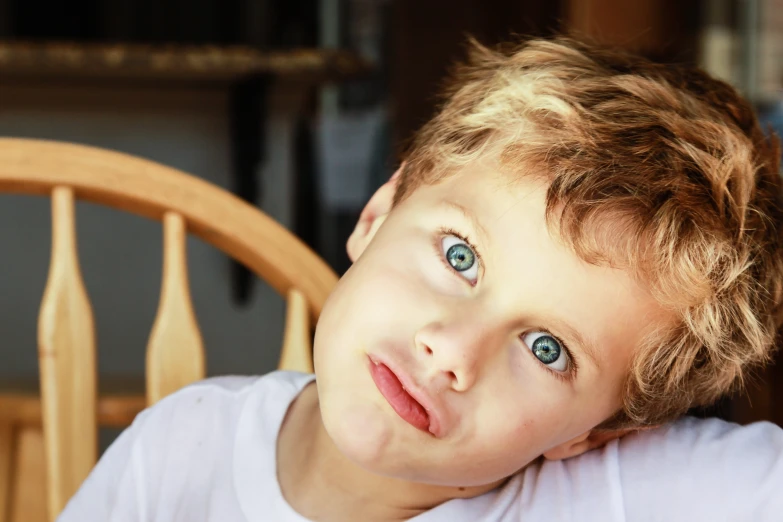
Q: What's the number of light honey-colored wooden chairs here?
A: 1